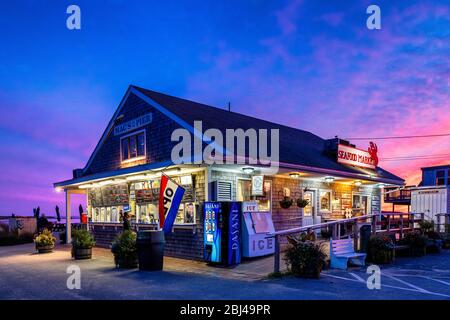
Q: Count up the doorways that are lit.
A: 2